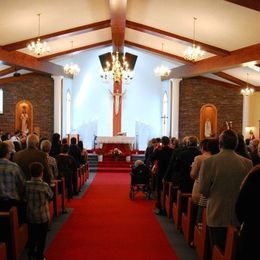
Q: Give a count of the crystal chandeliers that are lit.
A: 6